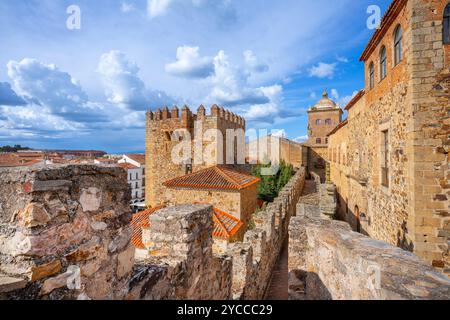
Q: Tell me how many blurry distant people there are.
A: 0